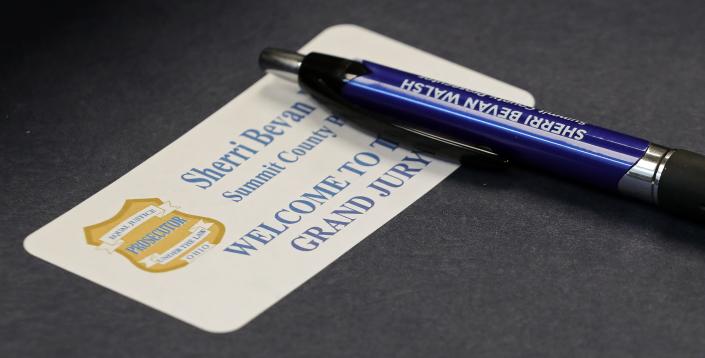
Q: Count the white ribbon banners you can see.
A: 2